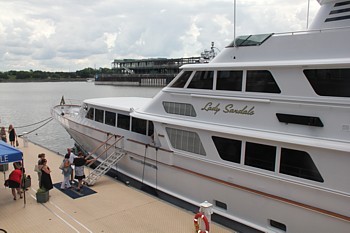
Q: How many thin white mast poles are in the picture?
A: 2